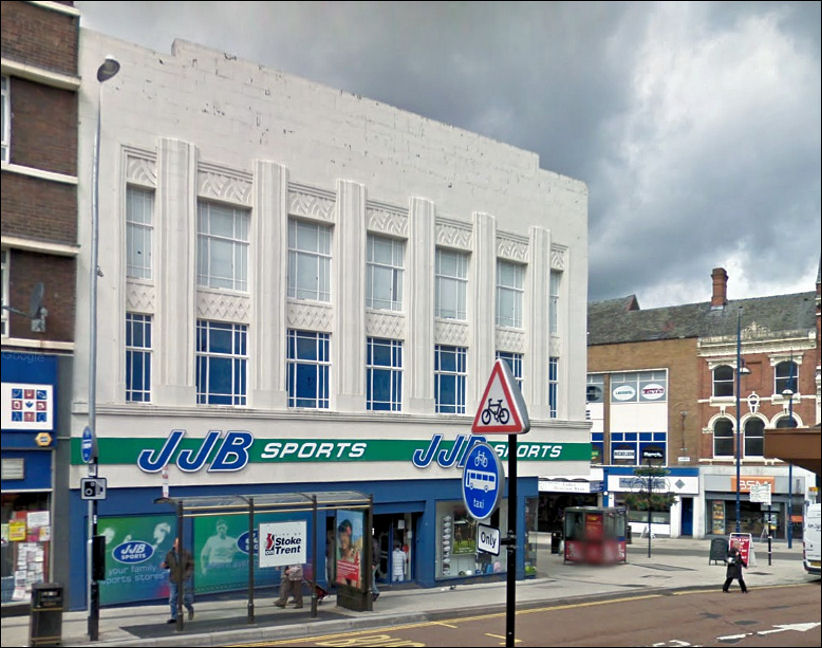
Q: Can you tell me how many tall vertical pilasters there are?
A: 6